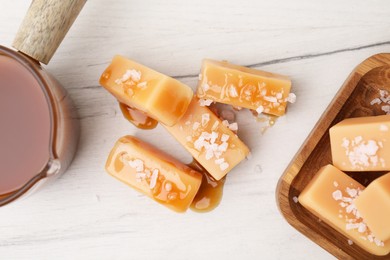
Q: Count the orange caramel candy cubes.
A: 7